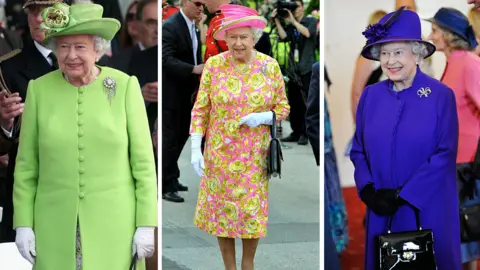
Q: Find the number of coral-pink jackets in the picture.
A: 1